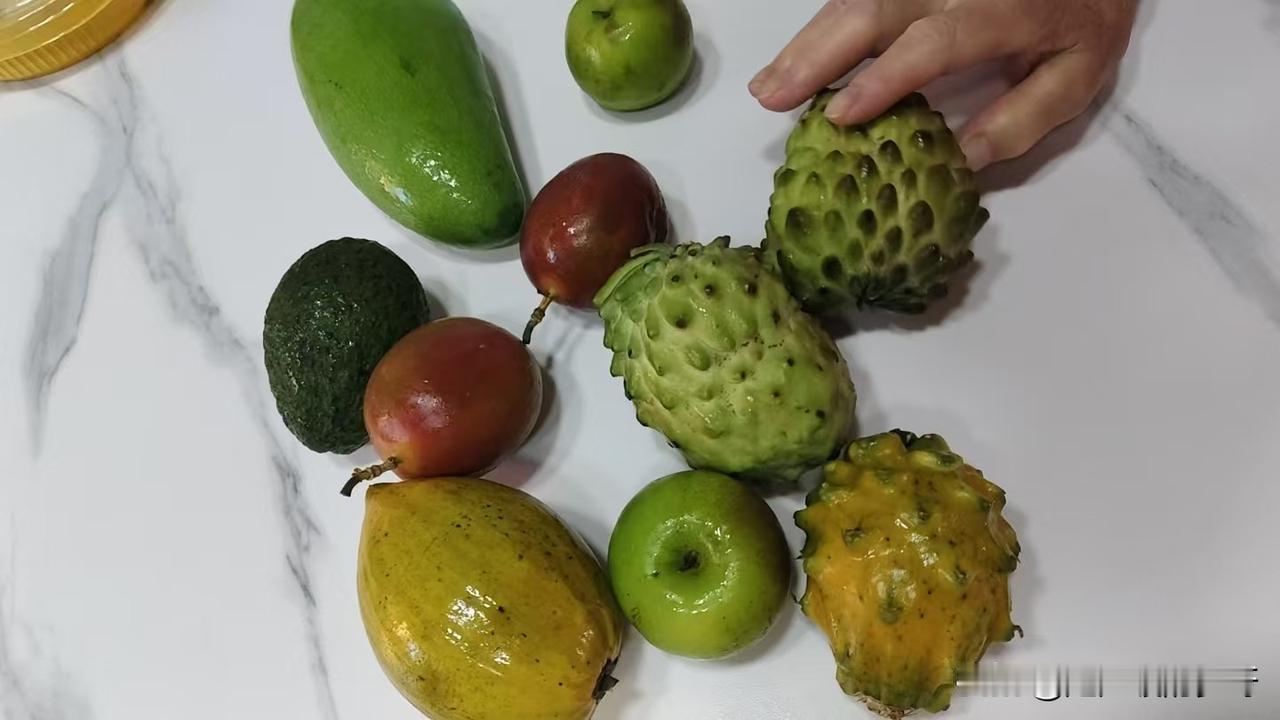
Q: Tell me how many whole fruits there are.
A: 10